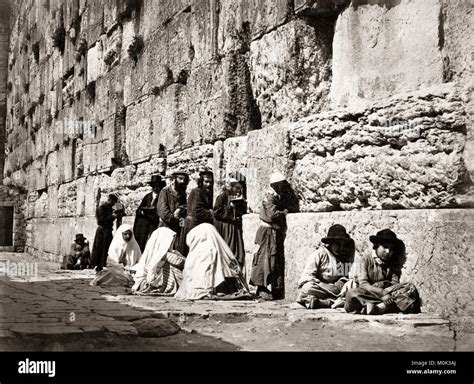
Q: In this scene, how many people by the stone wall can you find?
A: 12